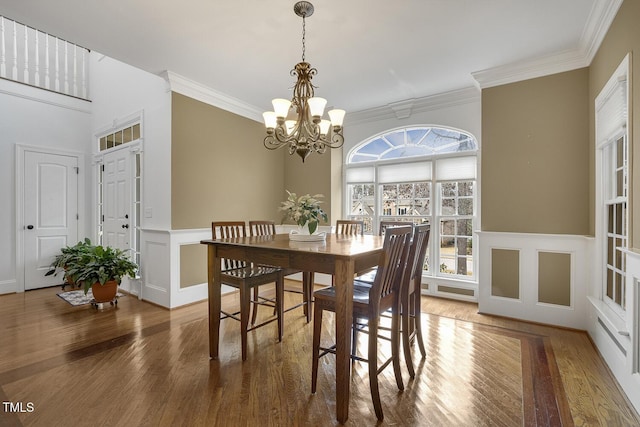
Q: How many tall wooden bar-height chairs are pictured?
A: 6